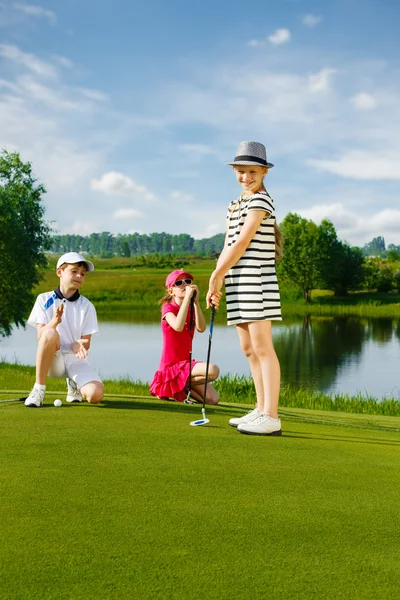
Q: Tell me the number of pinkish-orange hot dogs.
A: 0